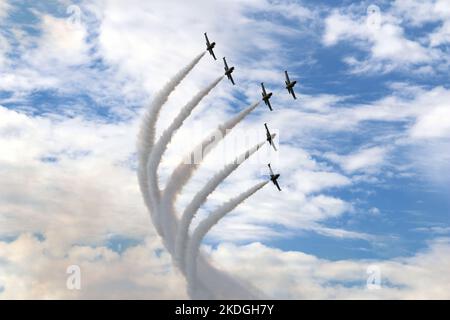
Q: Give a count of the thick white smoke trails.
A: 5